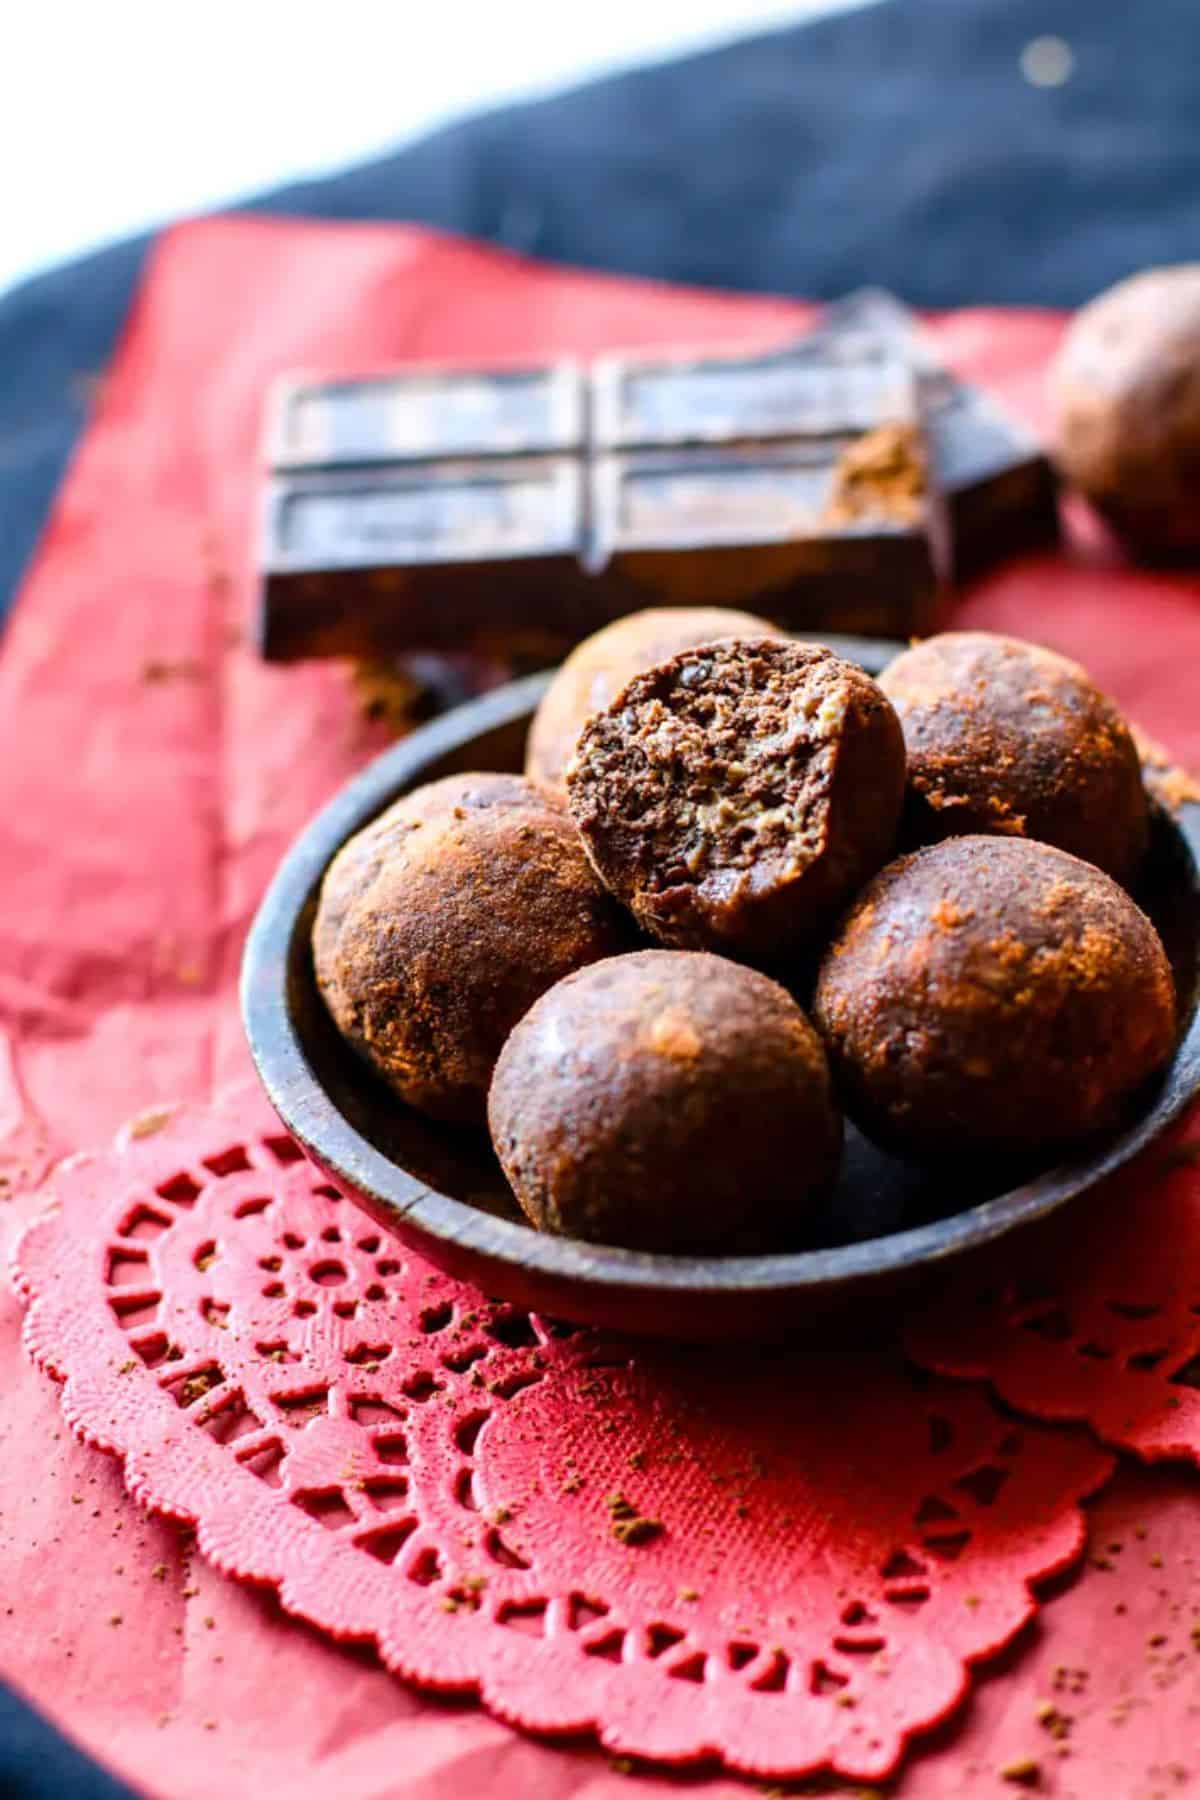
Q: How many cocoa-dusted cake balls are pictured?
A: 7